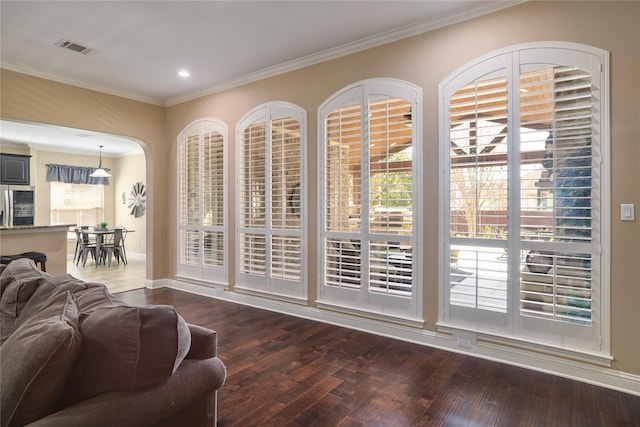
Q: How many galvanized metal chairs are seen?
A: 4